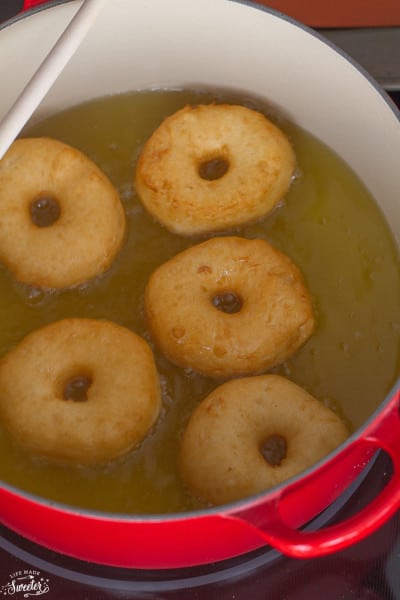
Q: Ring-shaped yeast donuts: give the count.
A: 5